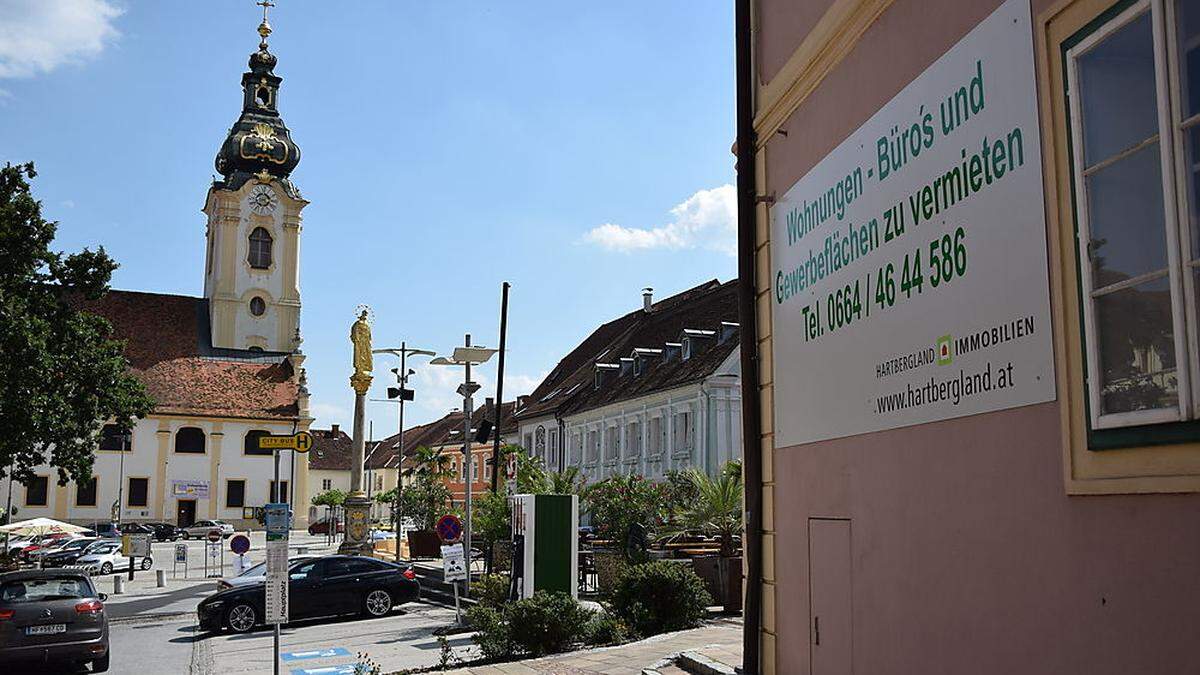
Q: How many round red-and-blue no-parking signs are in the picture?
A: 2